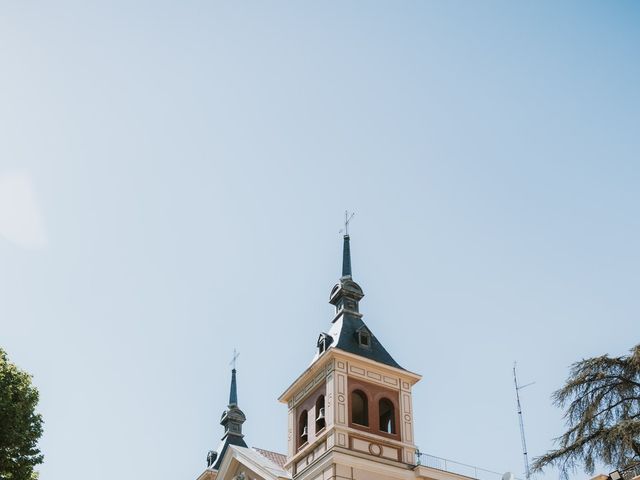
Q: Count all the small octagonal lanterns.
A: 2